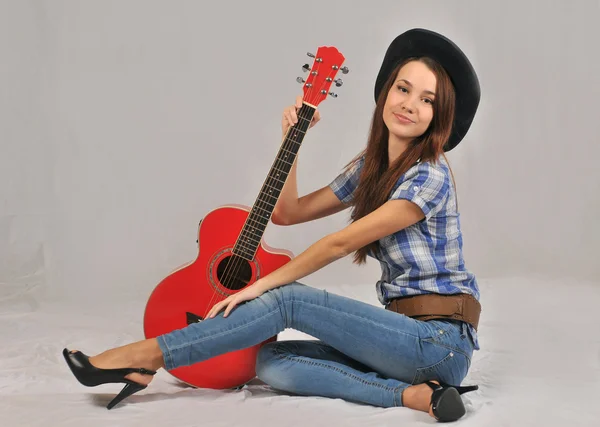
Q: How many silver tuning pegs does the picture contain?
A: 6